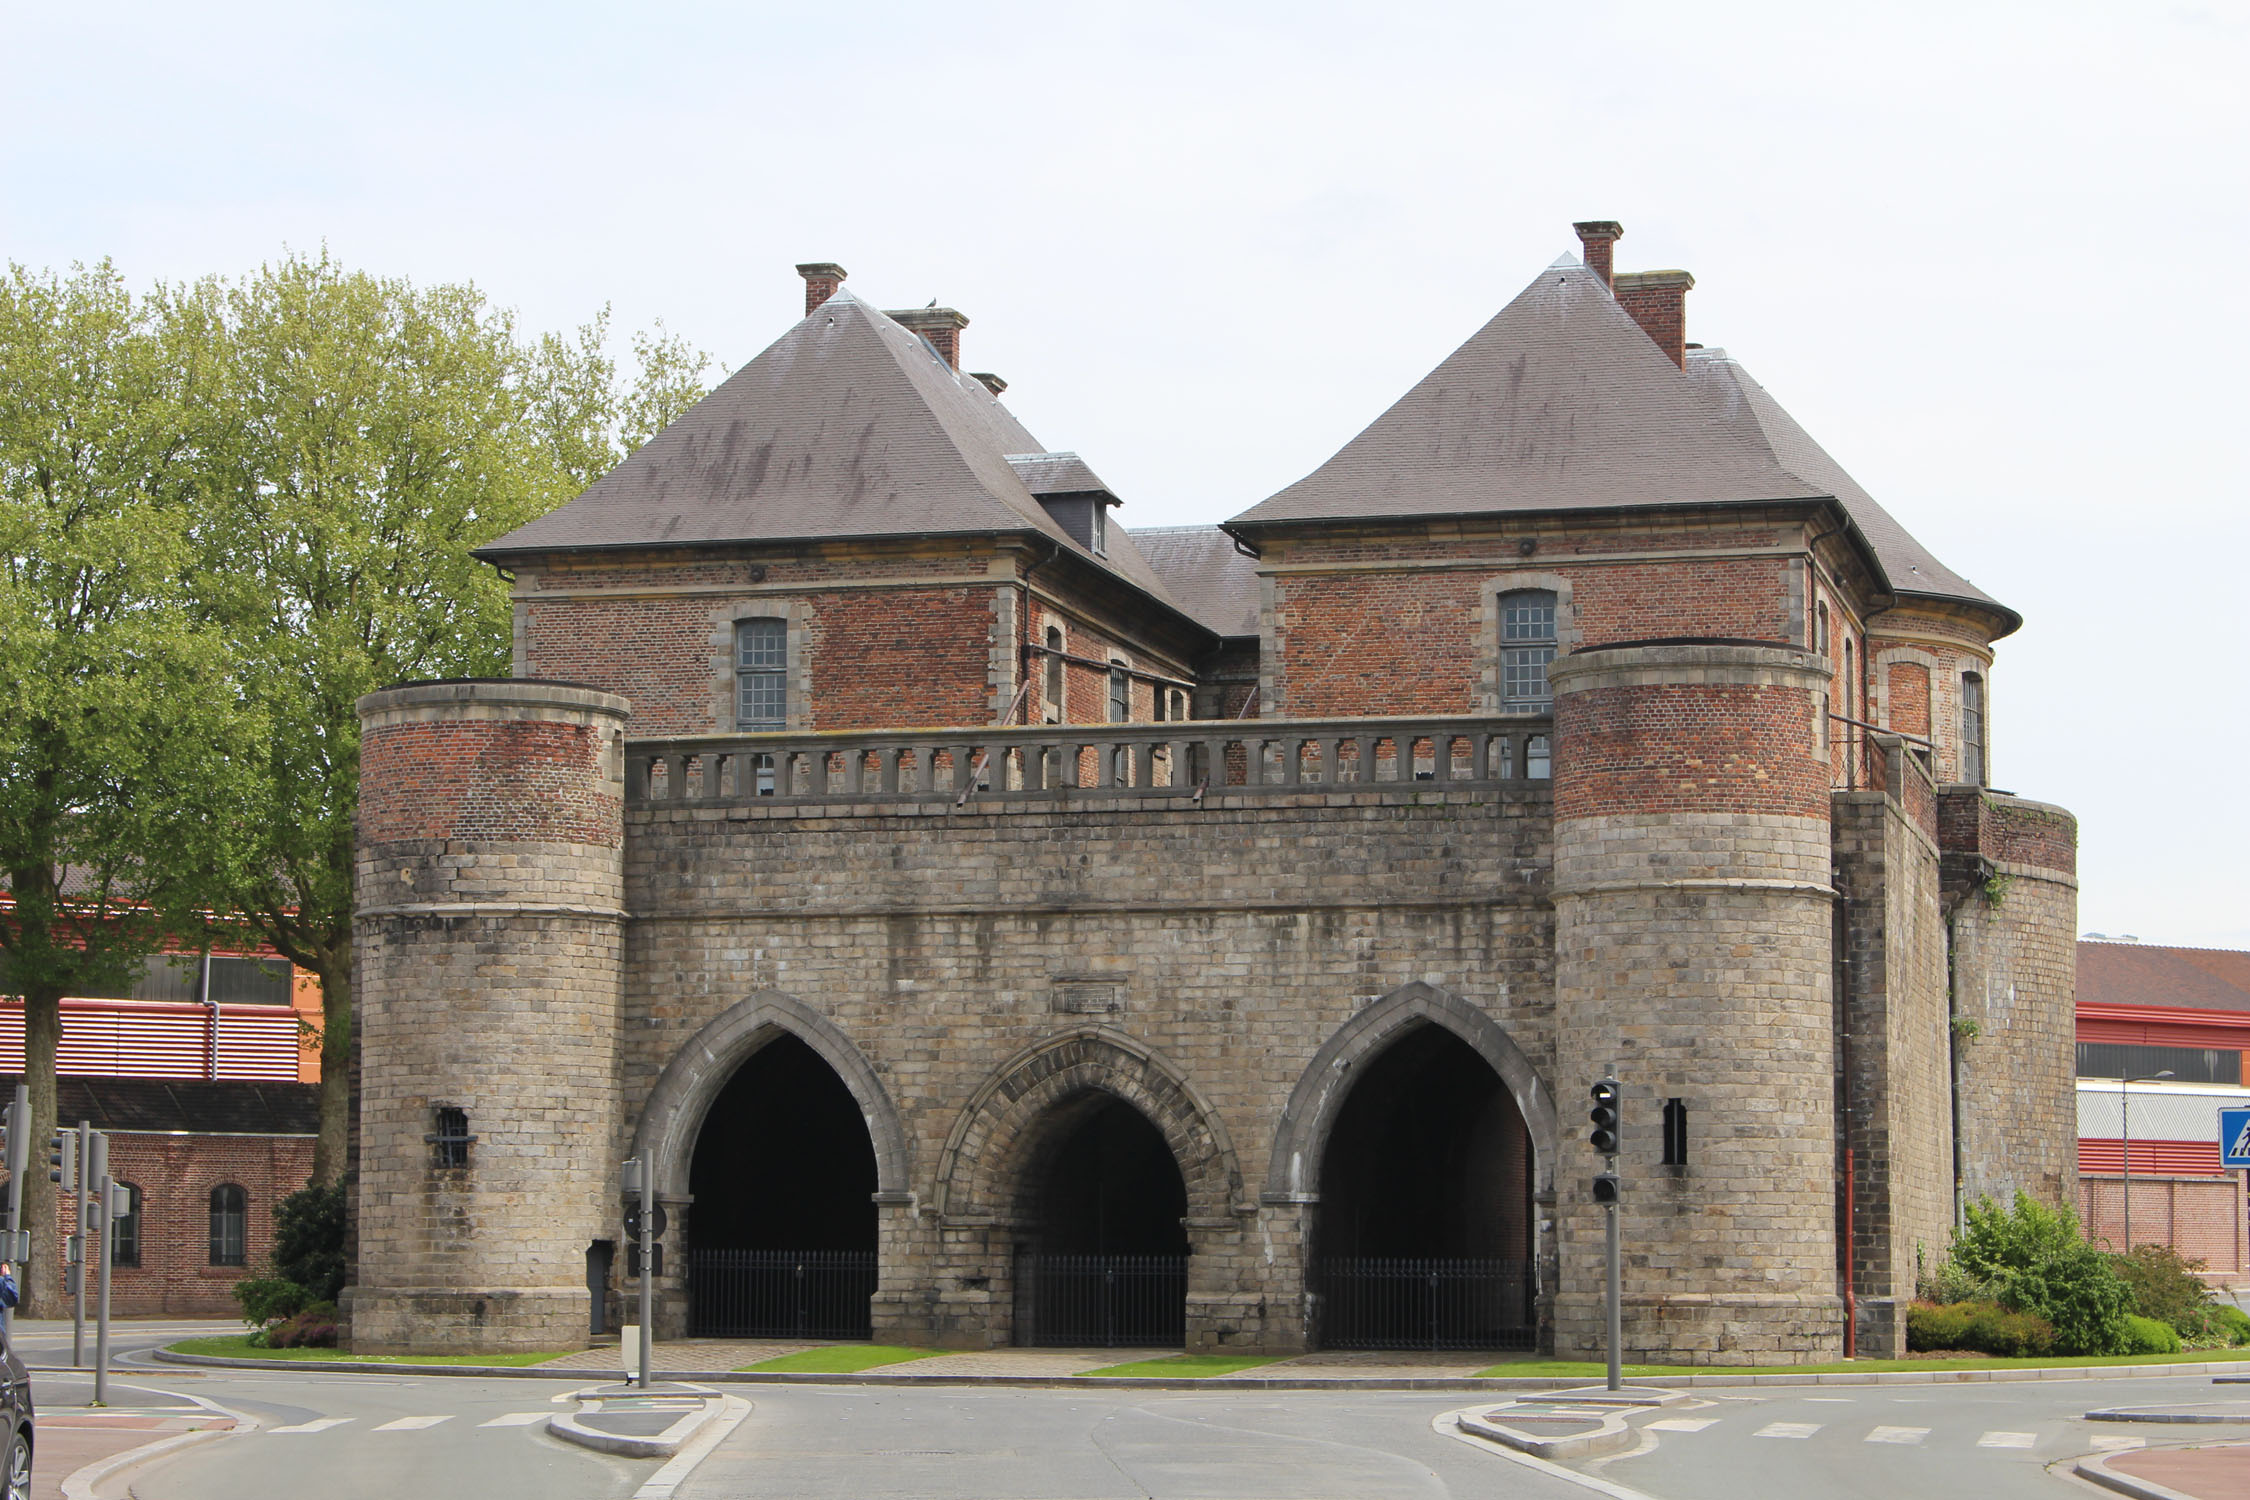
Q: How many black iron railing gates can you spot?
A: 3